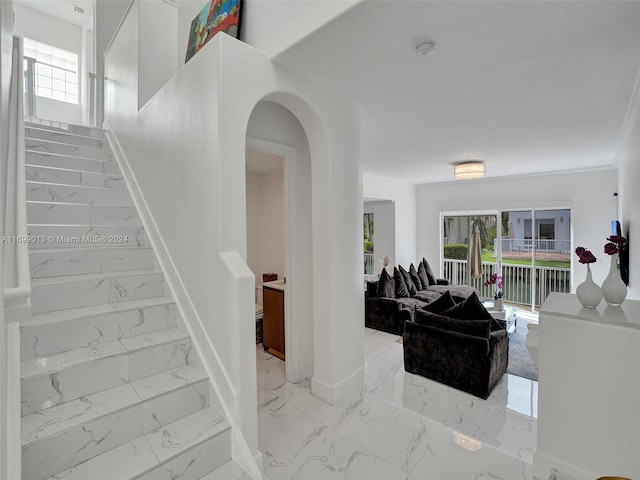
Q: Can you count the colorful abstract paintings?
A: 1